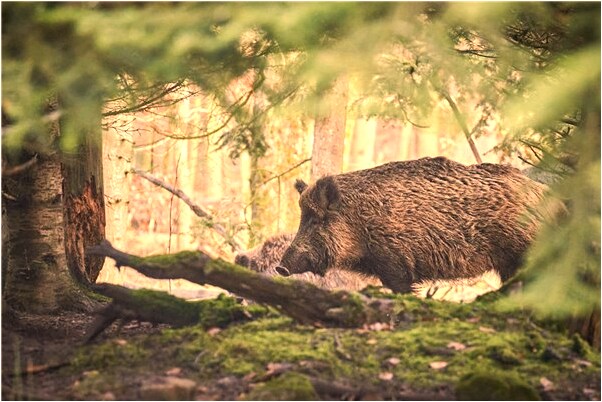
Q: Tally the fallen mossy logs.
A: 2